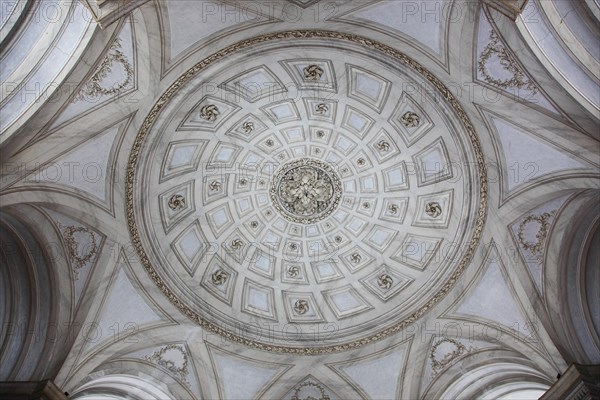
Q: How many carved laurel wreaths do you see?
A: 7